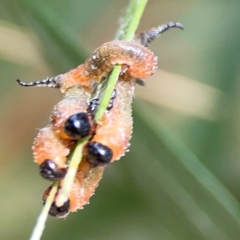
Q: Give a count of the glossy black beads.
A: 4